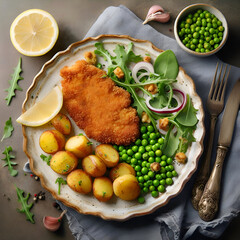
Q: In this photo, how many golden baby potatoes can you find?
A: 10